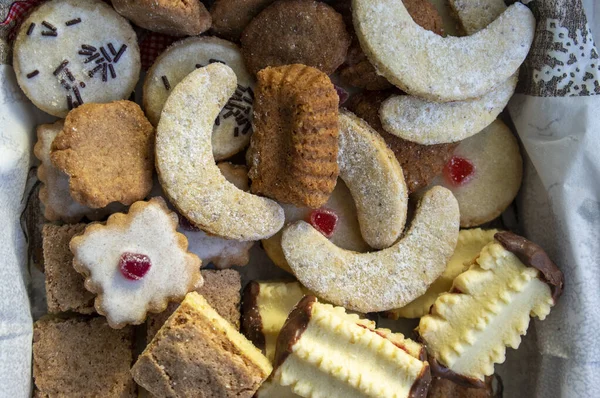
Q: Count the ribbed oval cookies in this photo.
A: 1